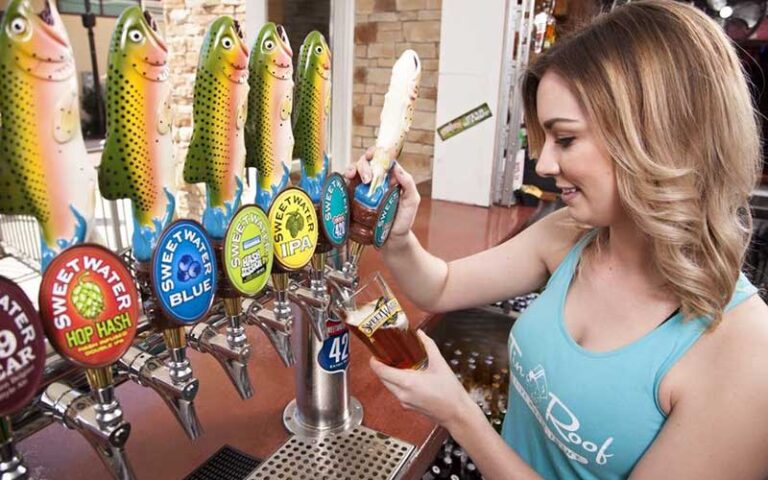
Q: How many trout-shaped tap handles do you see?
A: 6